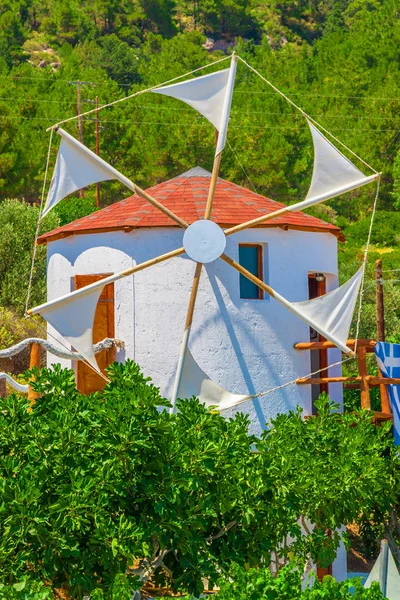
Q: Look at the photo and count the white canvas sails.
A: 6